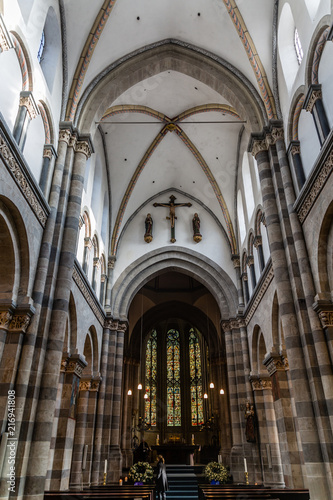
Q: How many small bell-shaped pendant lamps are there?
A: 6